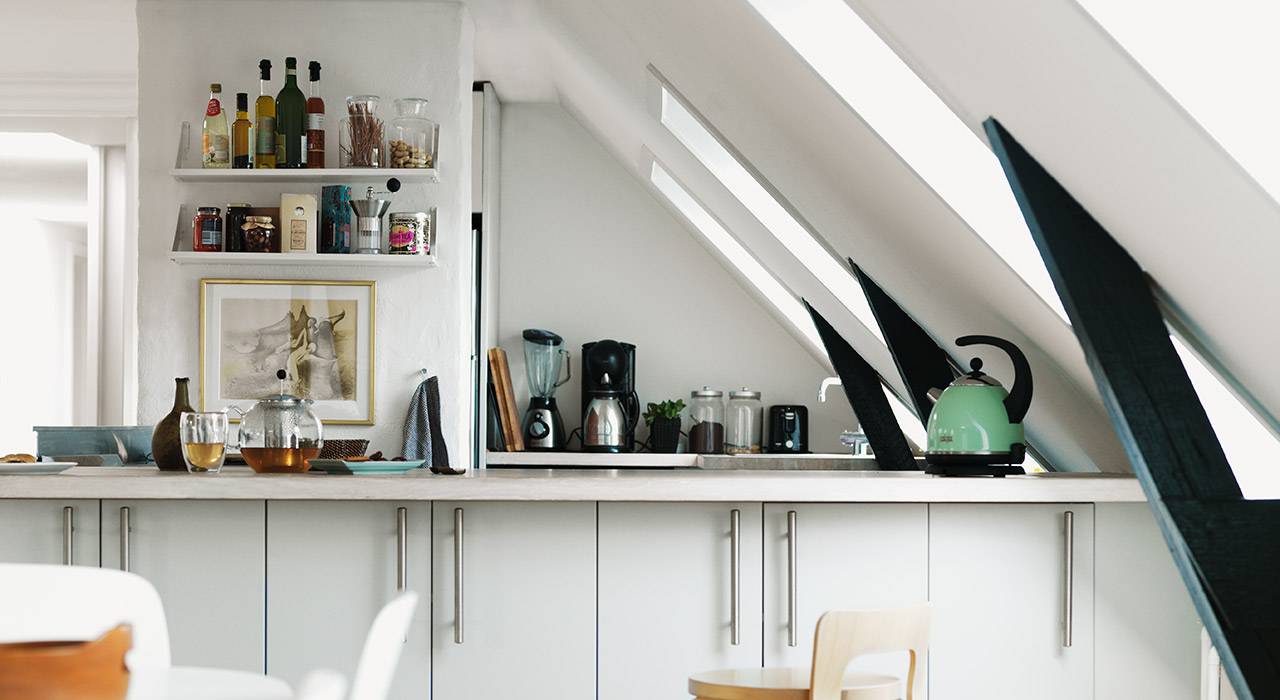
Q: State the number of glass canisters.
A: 4